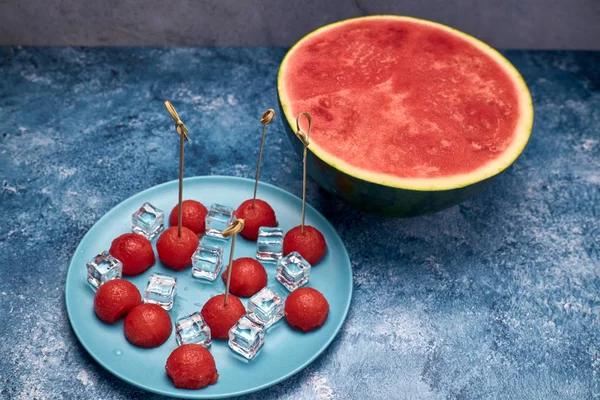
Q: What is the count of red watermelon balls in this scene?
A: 11